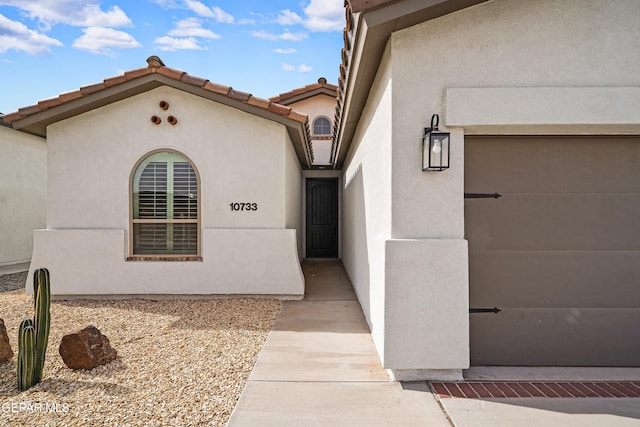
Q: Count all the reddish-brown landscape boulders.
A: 2